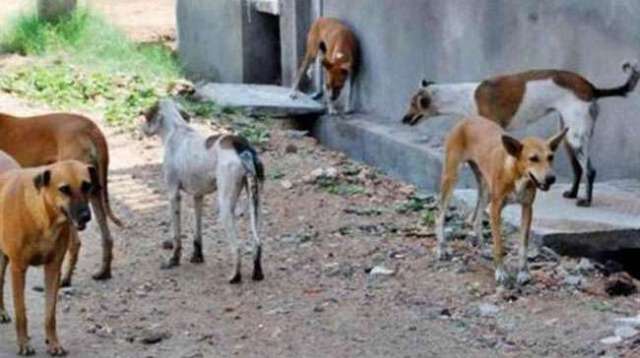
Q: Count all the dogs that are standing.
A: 6